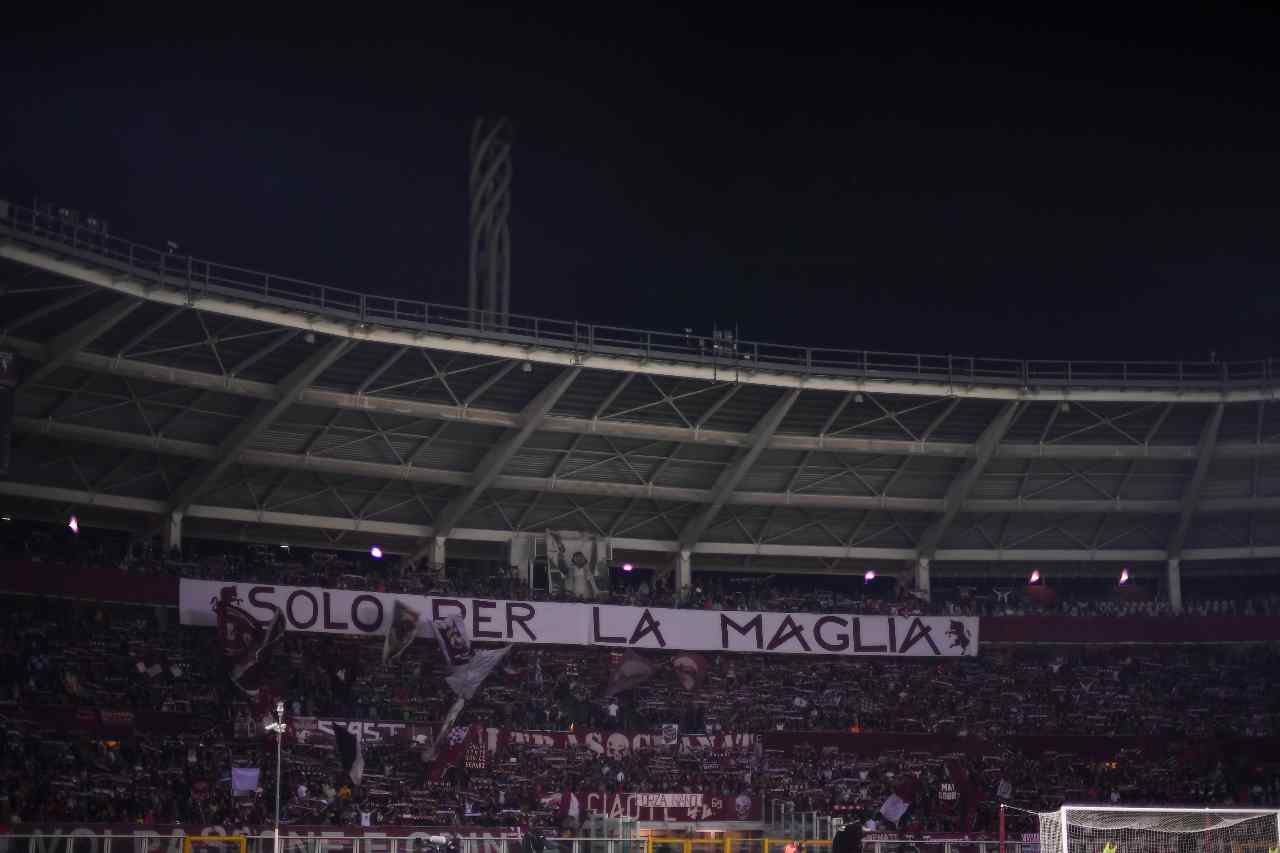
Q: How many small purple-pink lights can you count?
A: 6